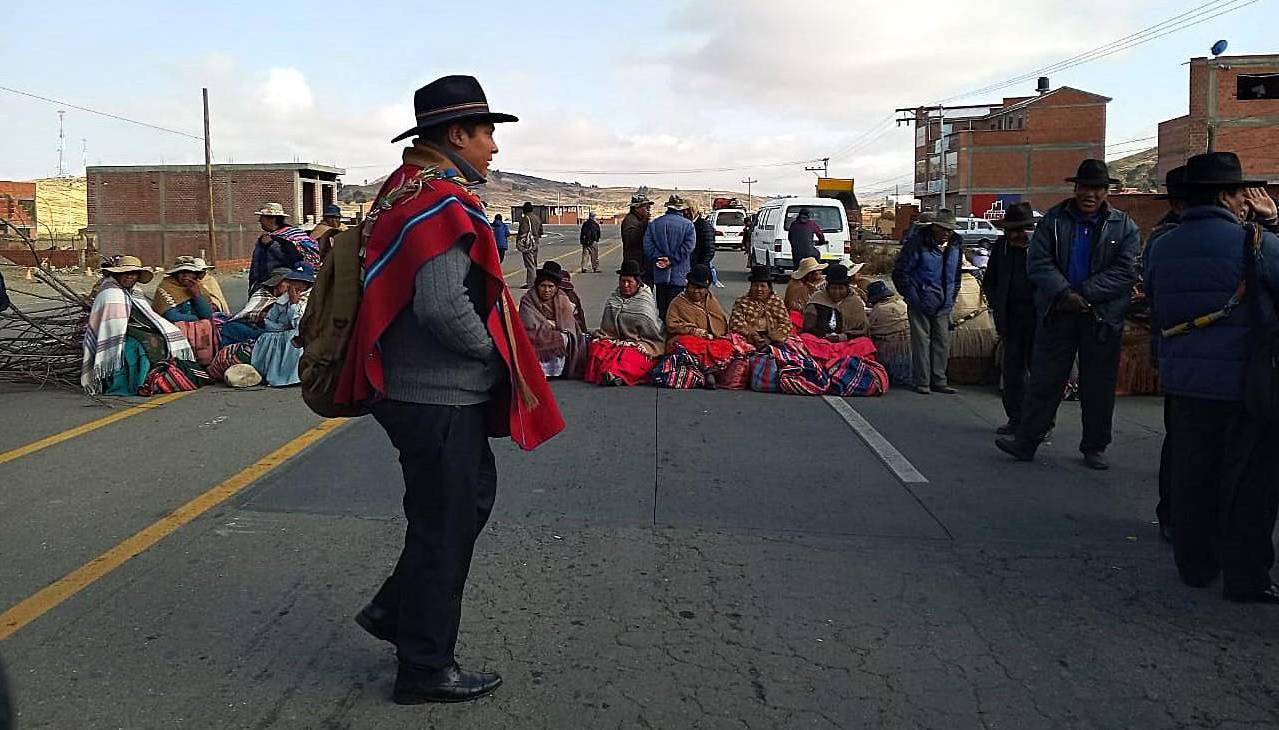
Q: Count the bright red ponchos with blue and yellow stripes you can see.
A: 1